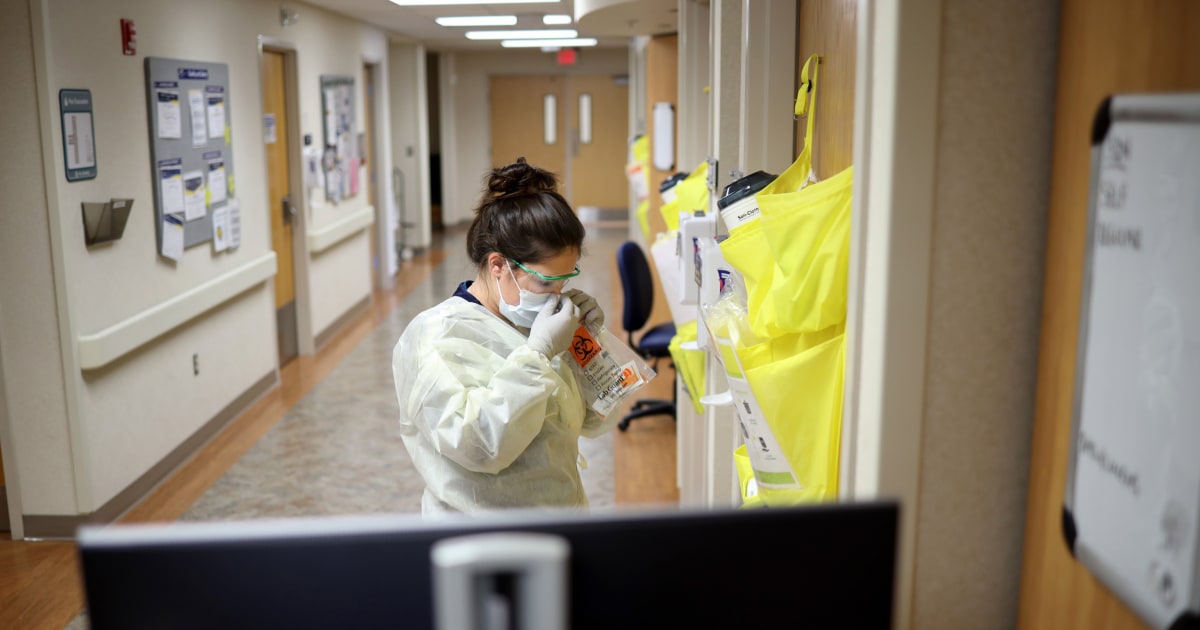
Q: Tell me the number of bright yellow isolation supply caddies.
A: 3